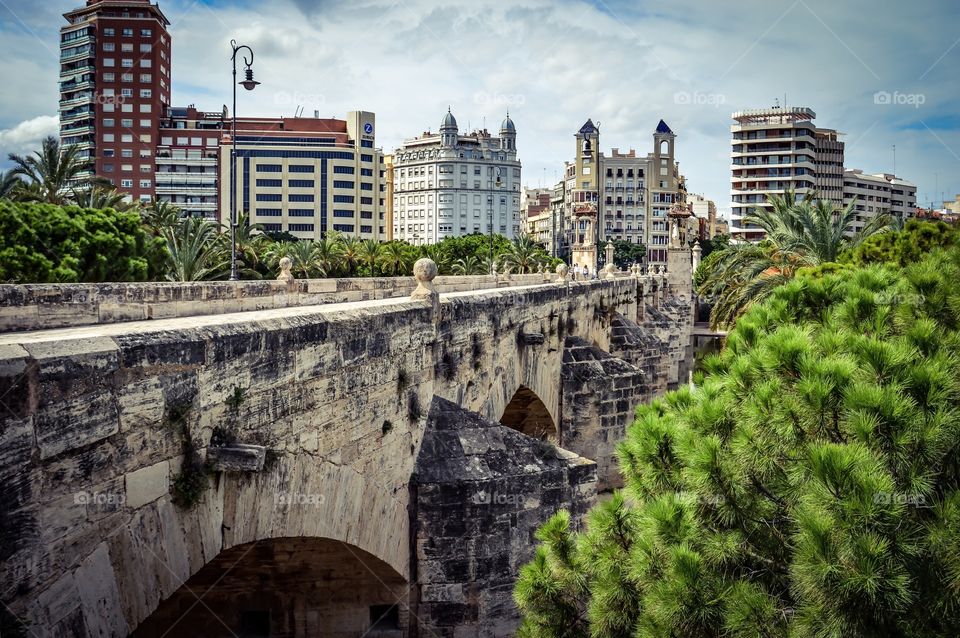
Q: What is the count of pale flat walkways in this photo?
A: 1